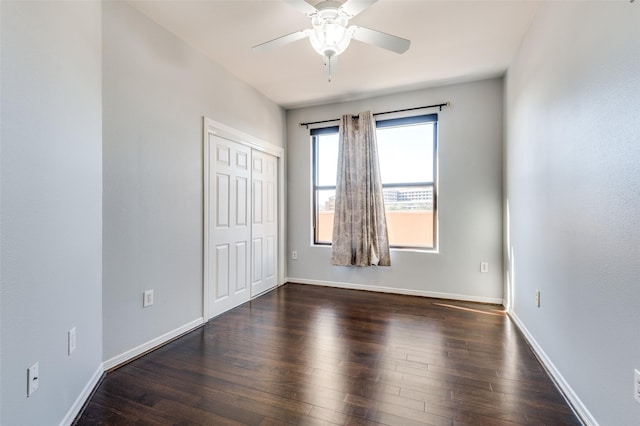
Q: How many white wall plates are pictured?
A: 7